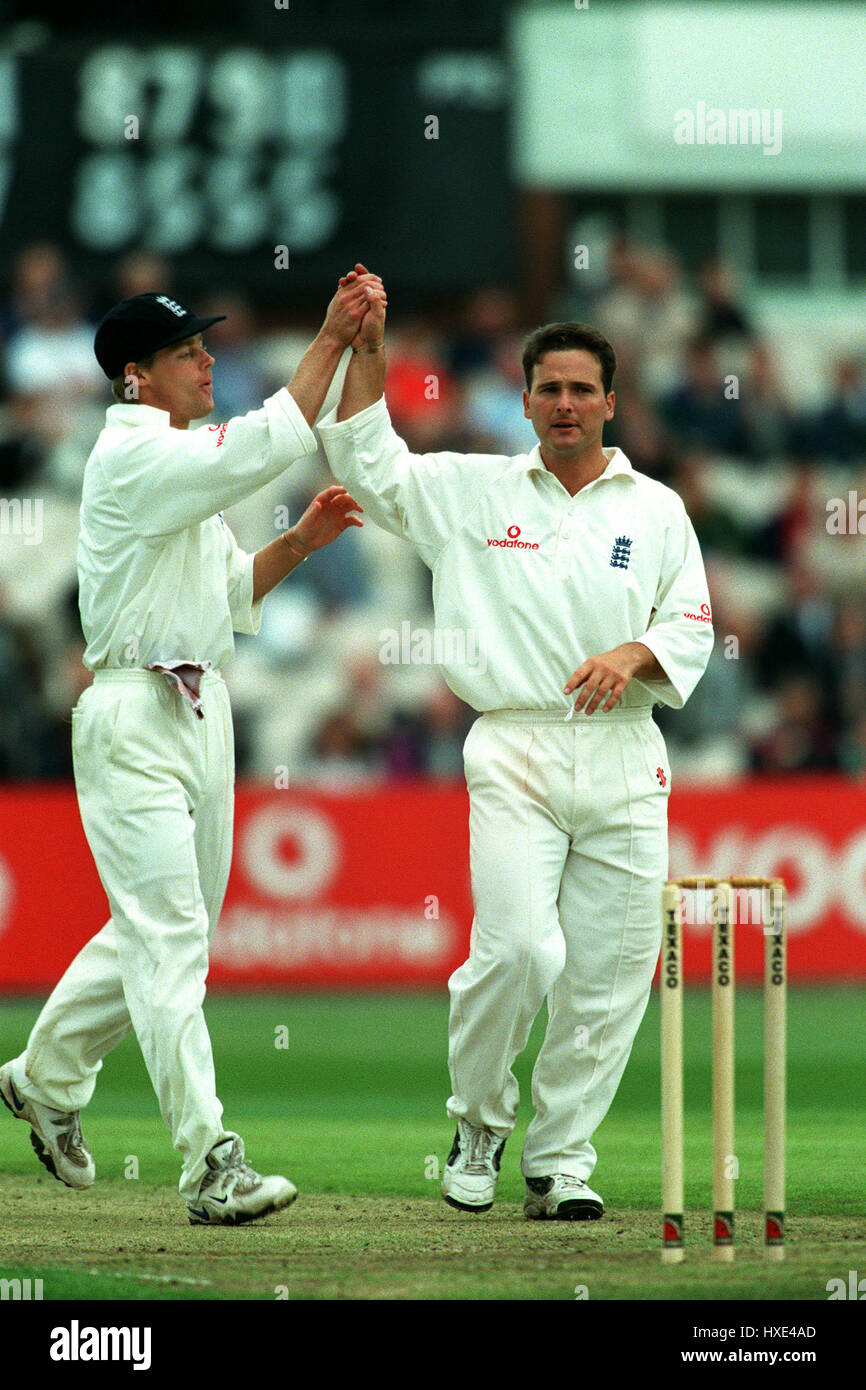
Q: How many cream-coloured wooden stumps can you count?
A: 3